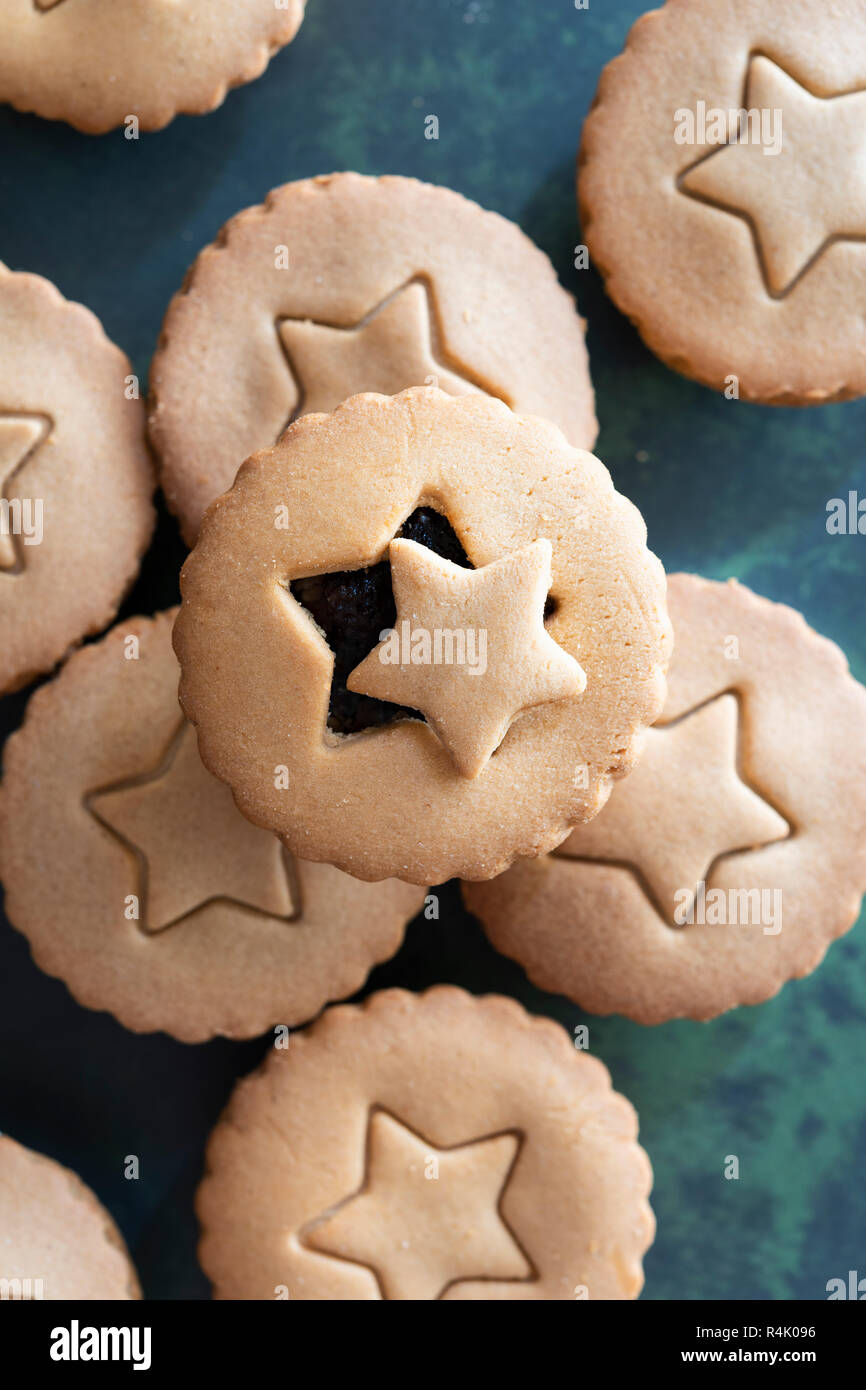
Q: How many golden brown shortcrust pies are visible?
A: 9